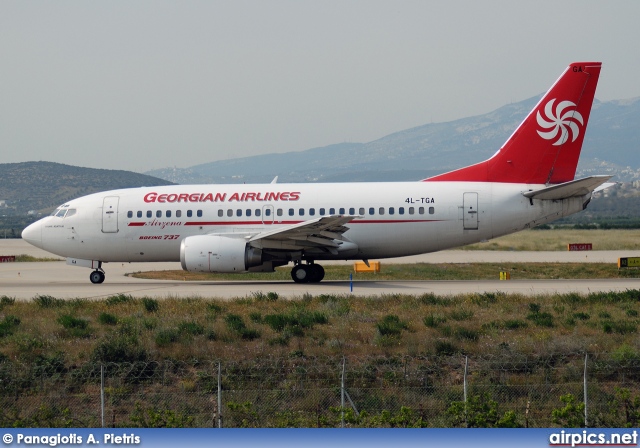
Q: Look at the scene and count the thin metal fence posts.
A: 5